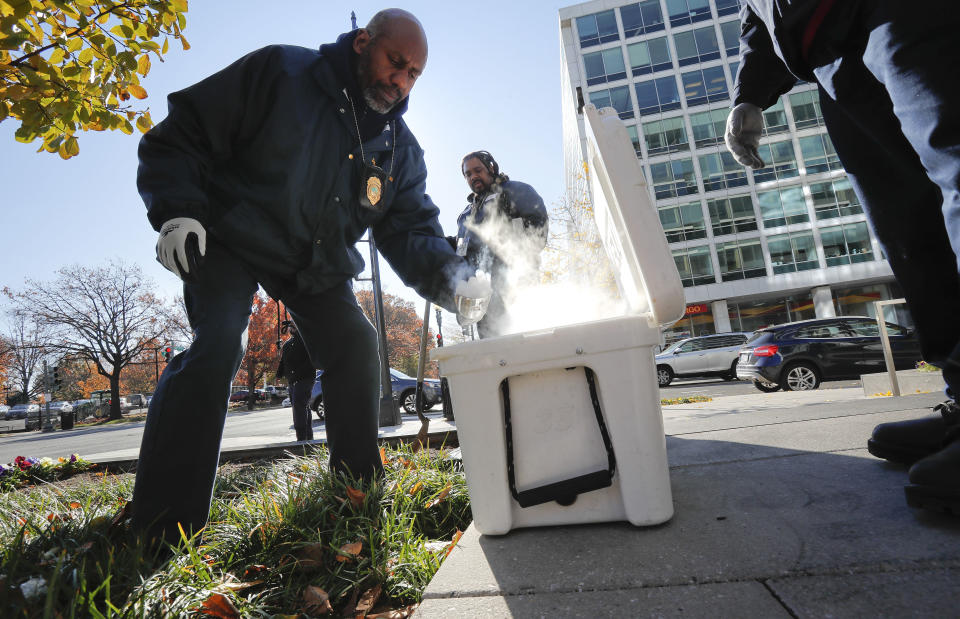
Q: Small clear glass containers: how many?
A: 1